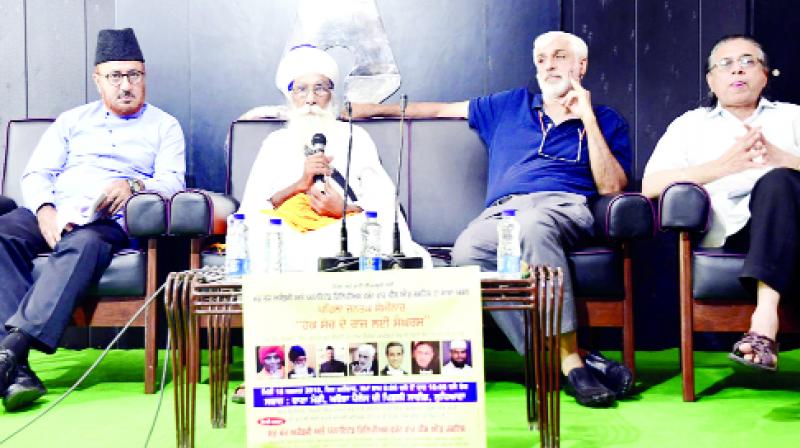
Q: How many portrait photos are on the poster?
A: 7